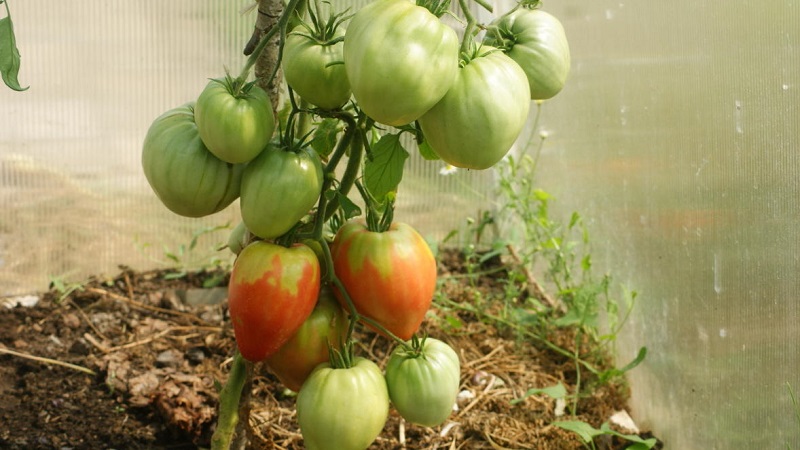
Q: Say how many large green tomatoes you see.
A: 9